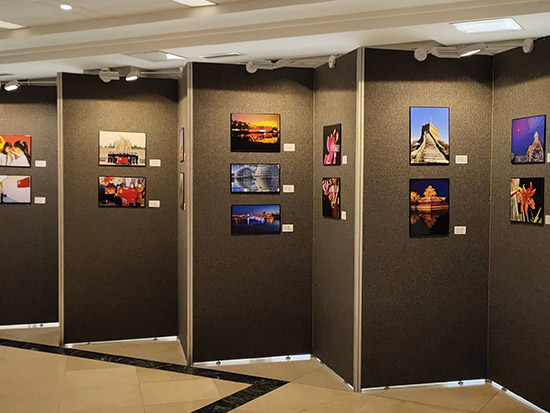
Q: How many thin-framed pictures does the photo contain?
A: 15